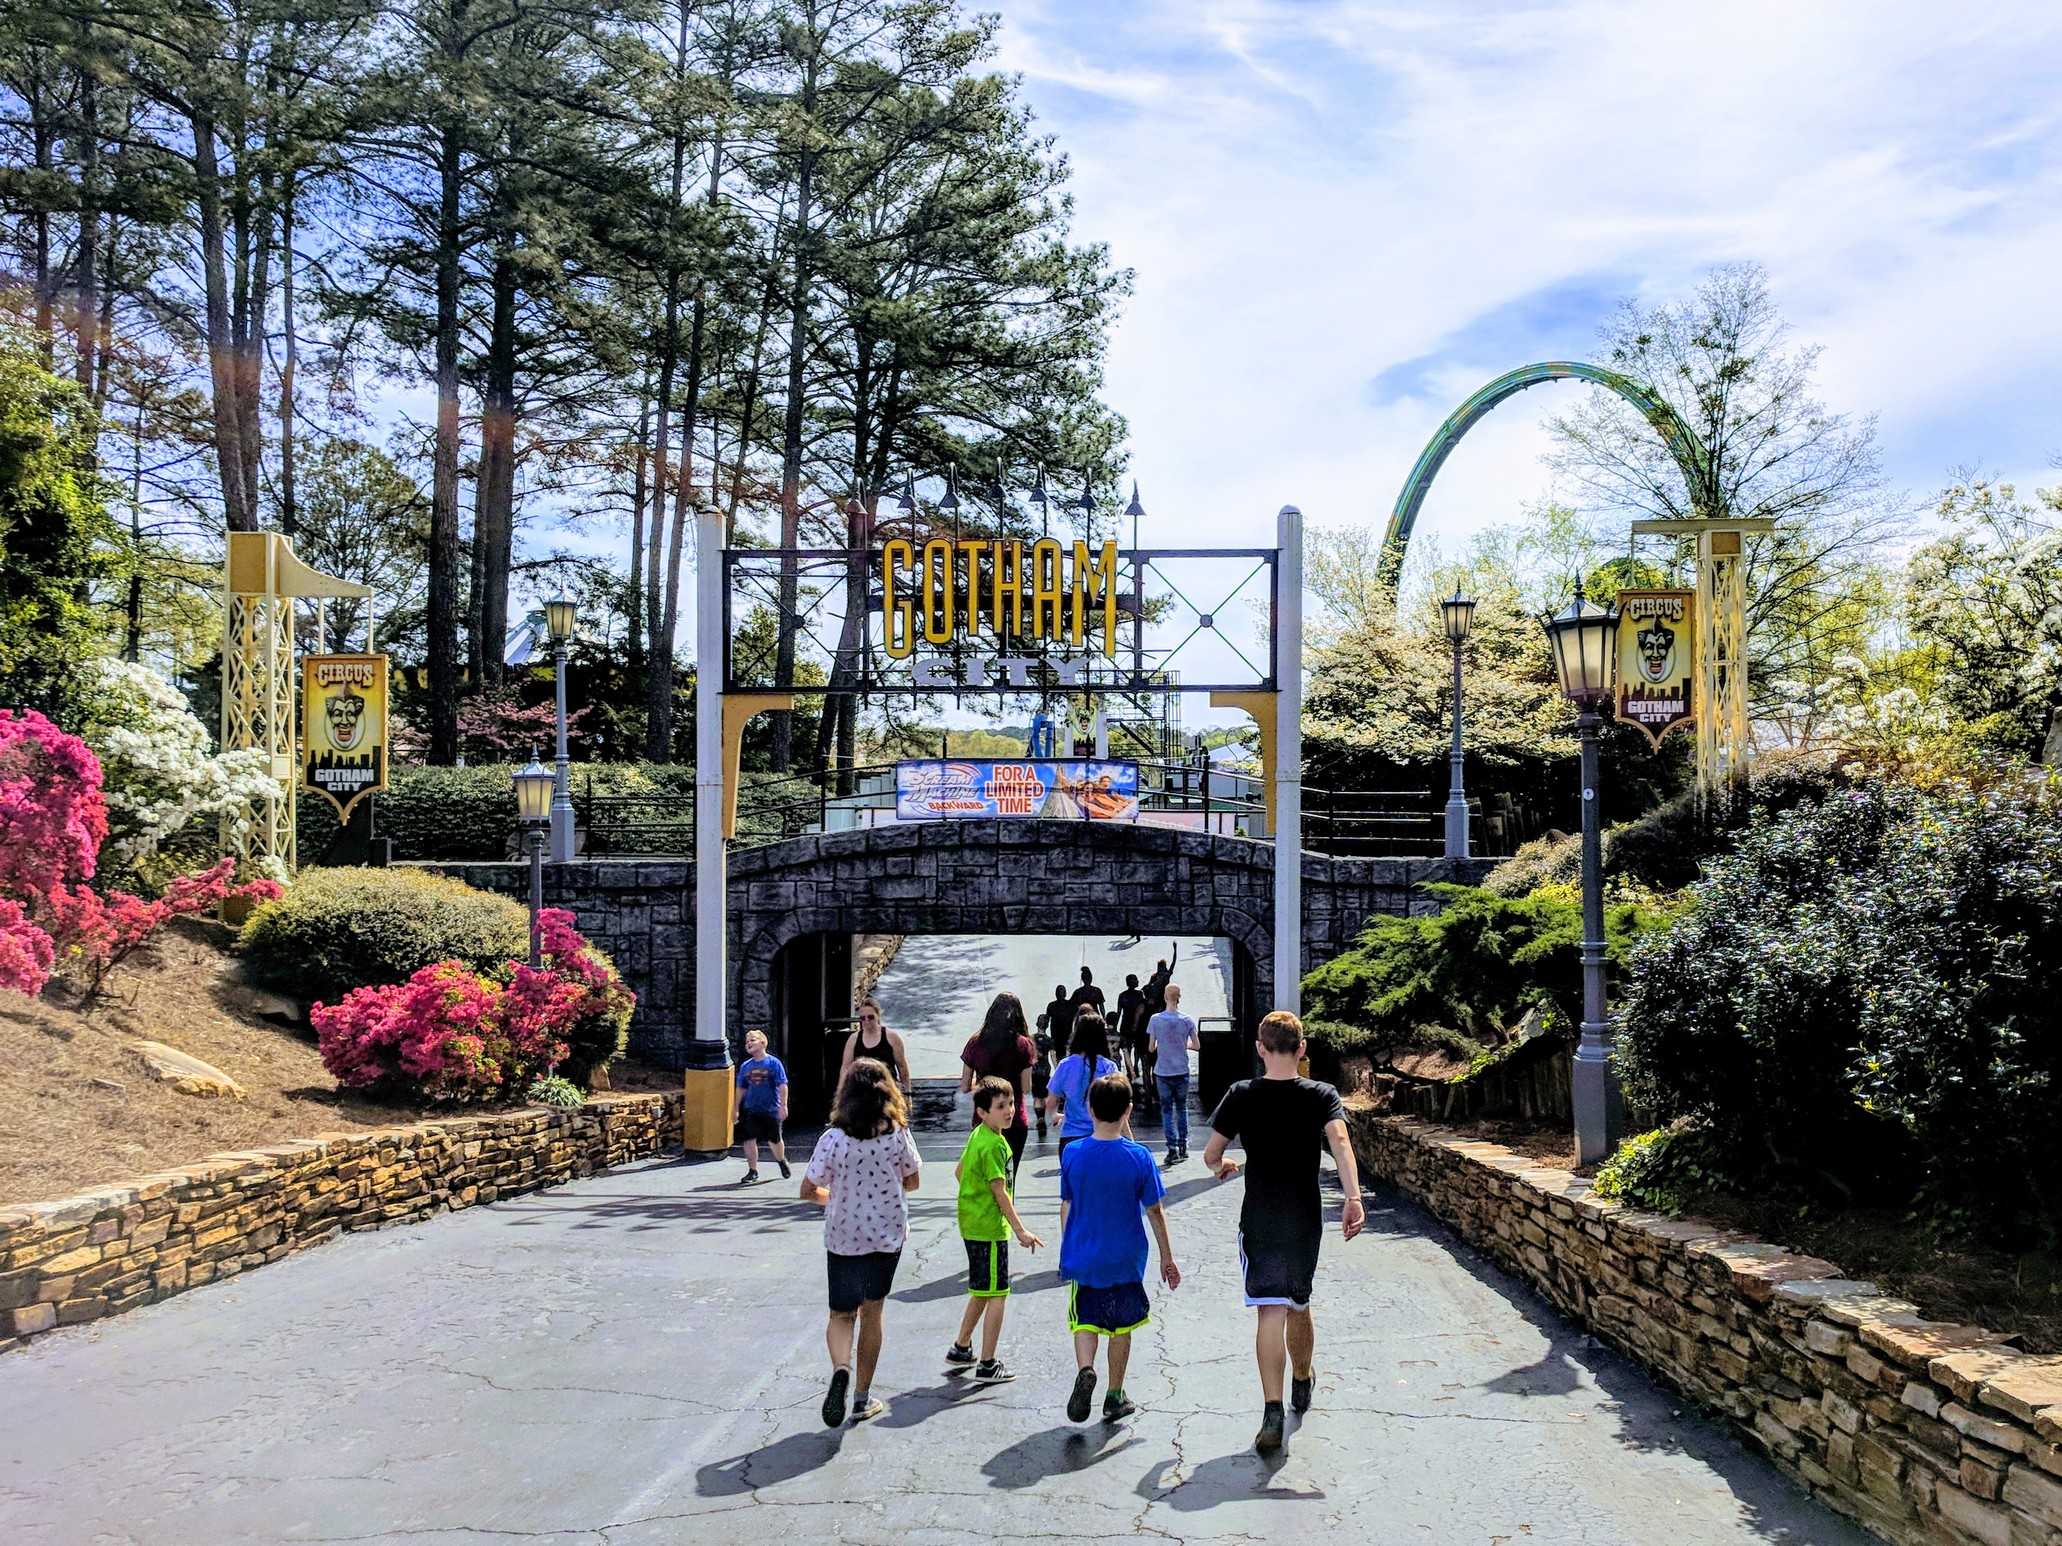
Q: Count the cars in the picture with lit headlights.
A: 0